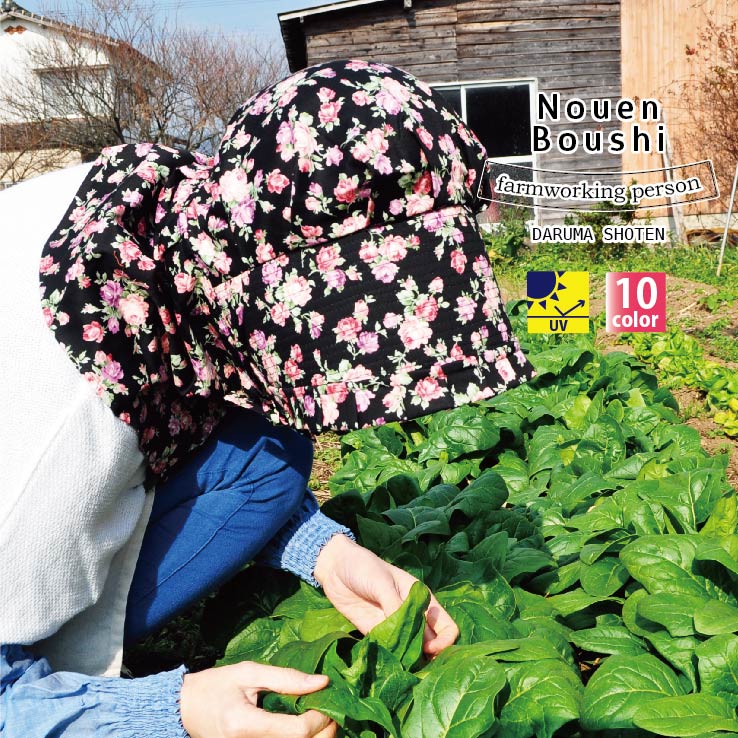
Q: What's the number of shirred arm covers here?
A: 2